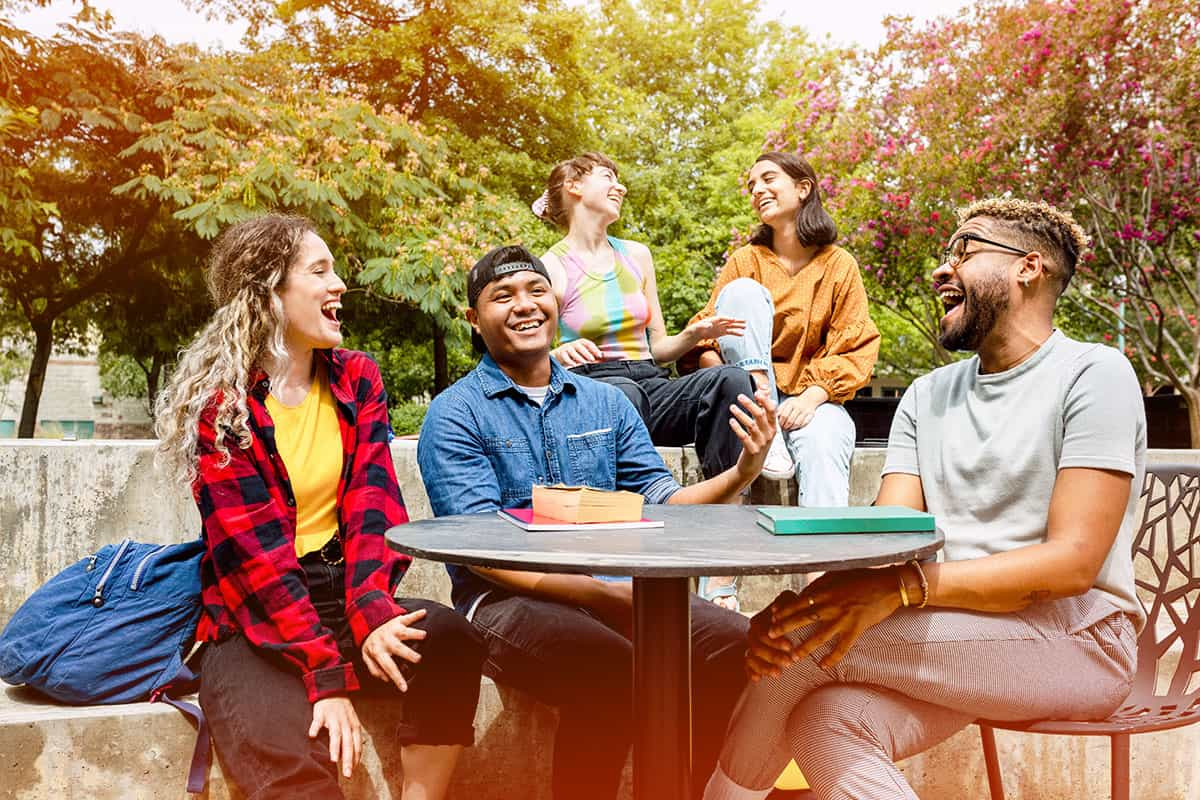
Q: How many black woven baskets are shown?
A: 0